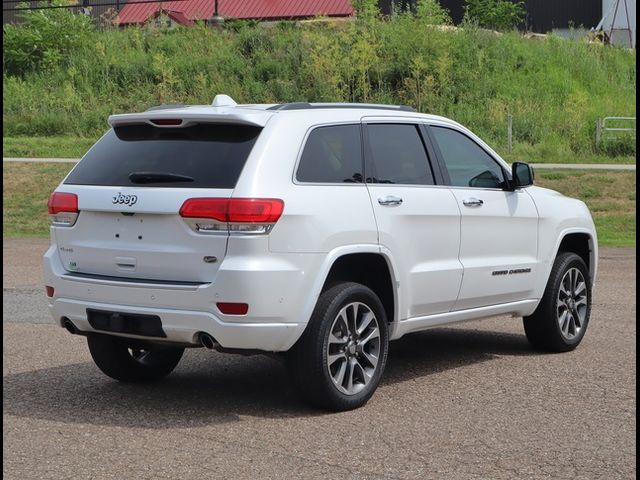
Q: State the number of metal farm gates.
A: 1